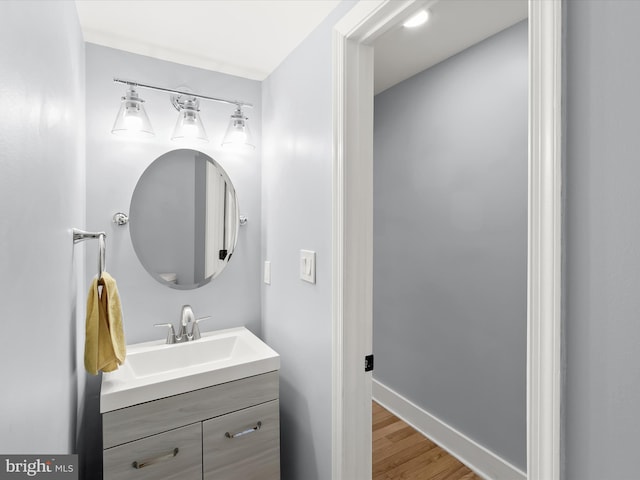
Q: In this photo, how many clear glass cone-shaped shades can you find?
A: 3